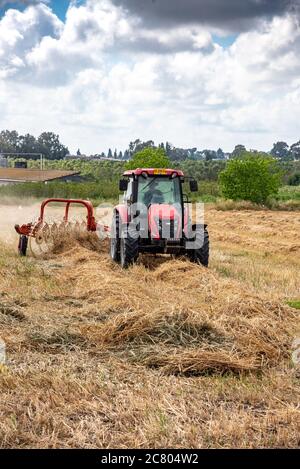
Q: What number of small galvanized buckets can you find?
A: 0